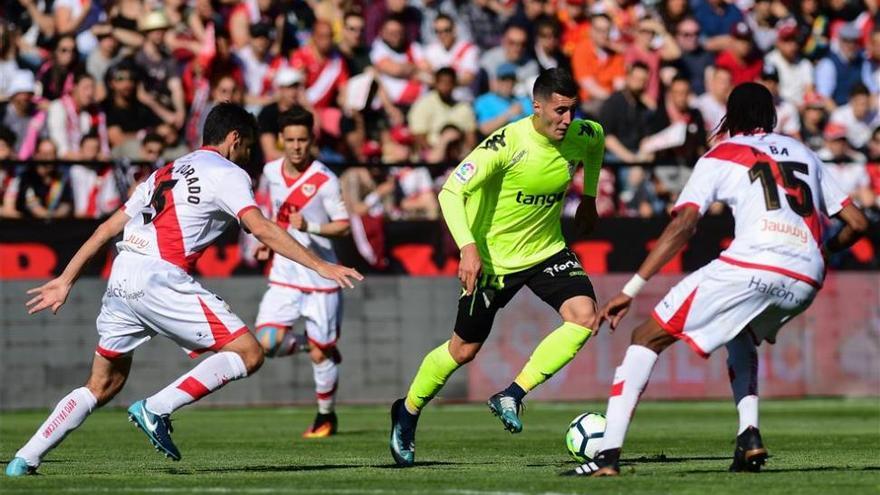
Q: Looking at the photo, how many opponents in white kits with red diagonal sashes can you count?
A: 3